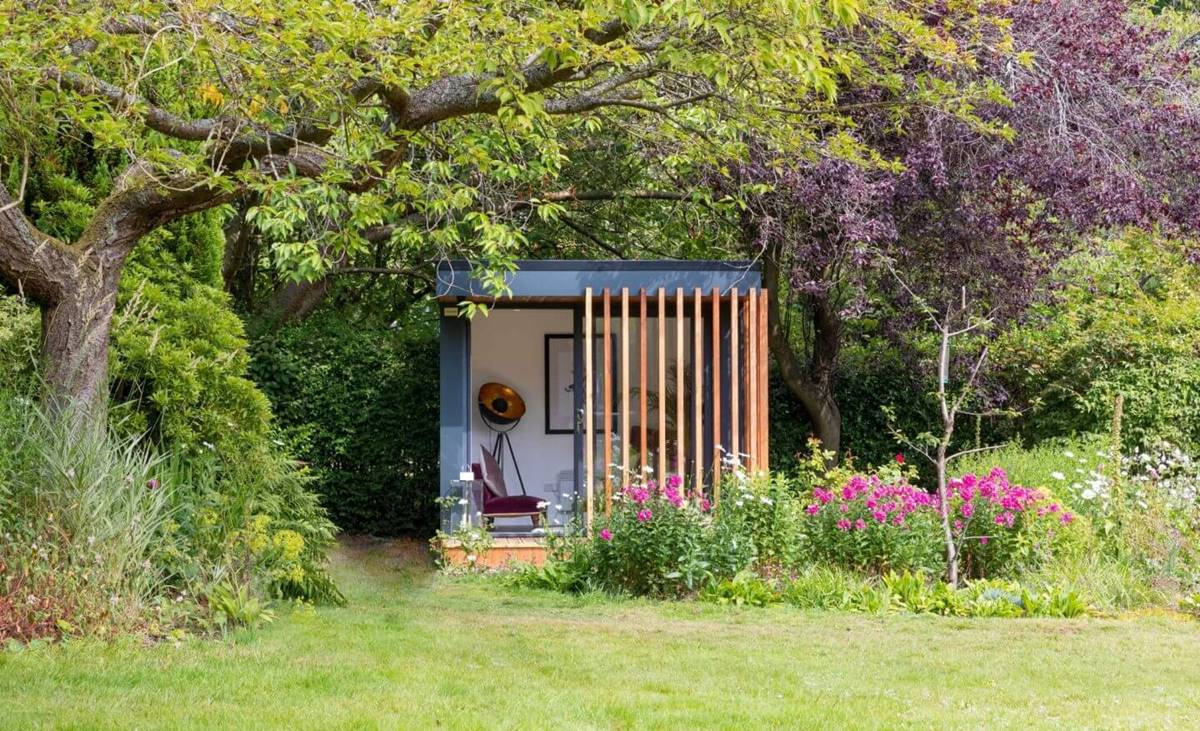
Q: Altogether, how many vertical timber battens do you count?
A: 11